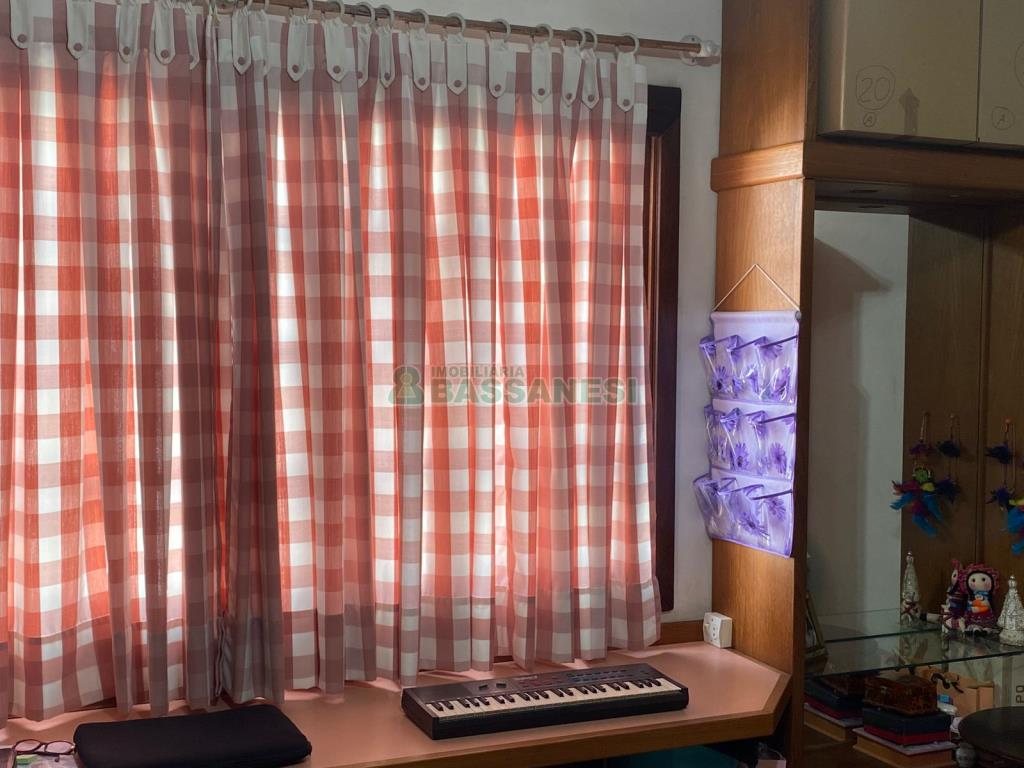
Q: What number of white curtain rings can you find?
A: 13